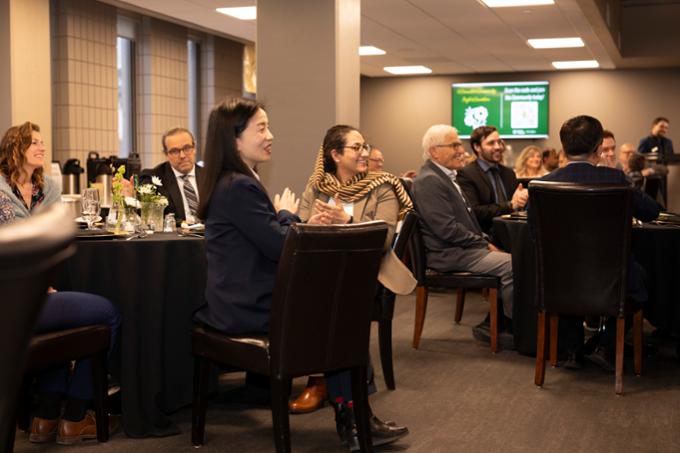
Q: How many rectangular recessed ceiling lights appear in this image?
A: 6